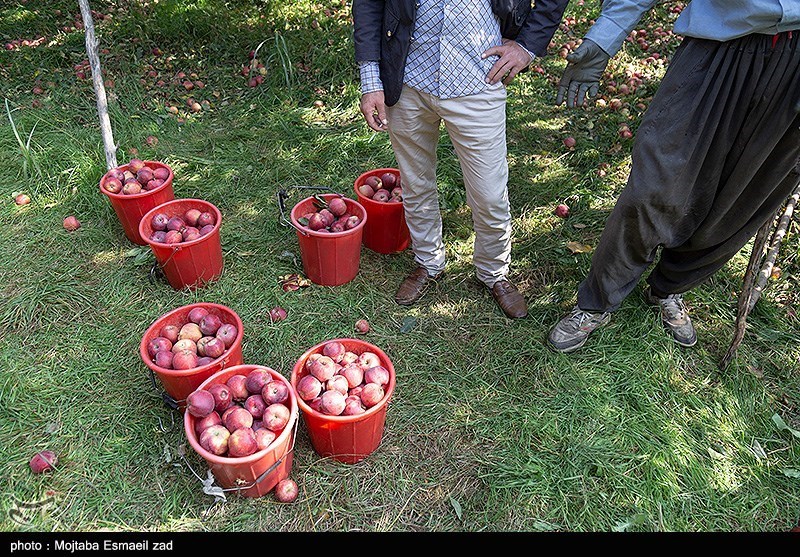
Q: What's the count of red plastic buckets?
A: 7